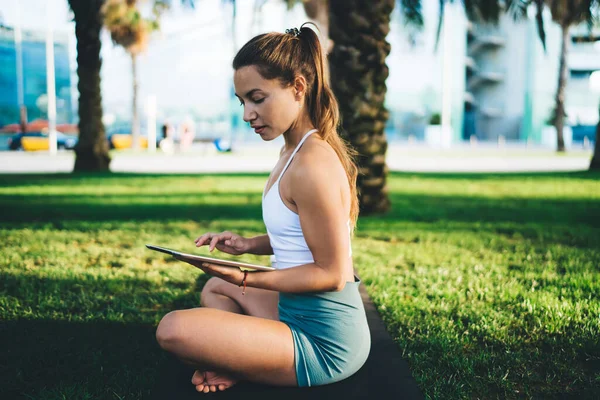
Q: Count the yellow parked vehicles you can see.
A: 2